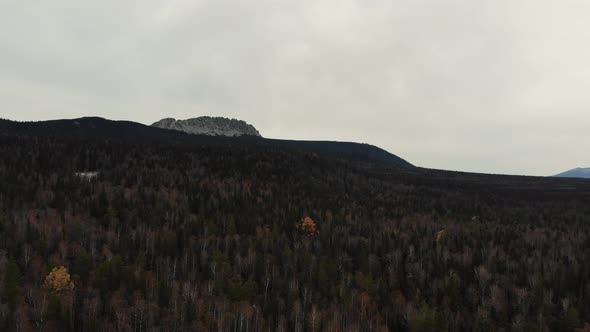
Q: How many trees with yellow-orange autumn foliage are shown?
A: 3